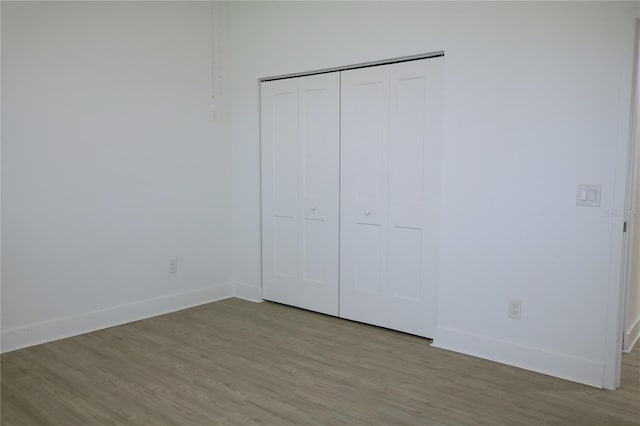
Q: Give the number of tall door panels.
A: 4